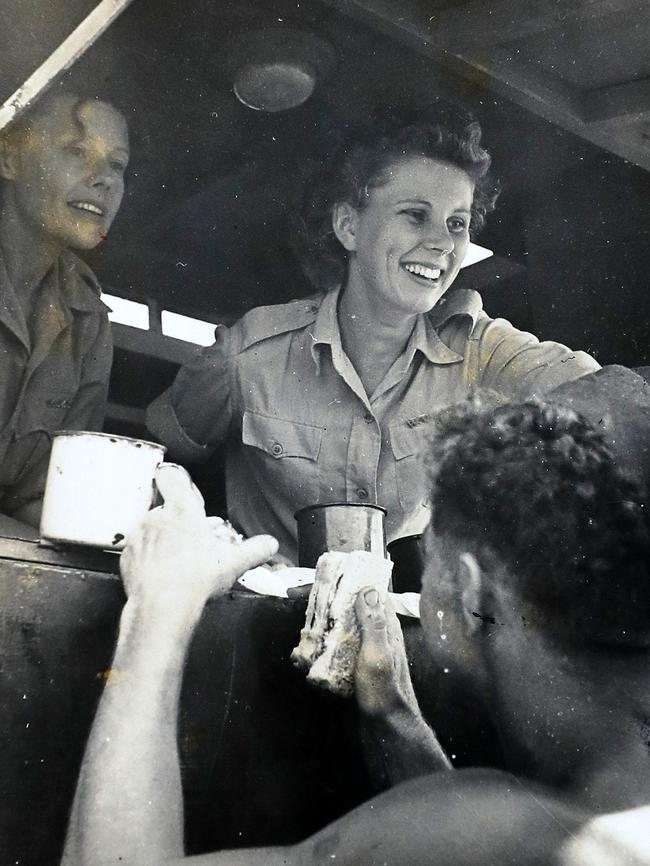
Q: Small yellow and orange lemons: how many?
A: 0